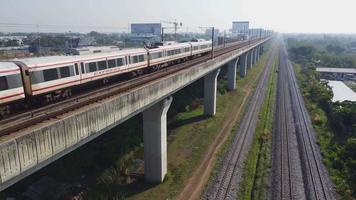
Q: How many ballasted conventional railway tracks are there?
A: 3